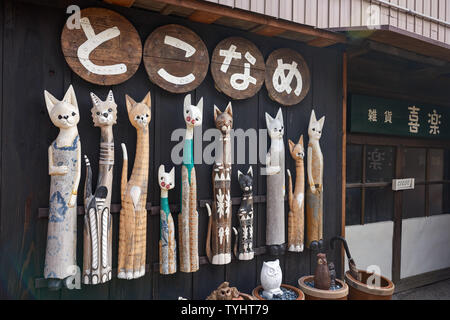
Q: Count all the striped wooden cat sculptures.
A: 3